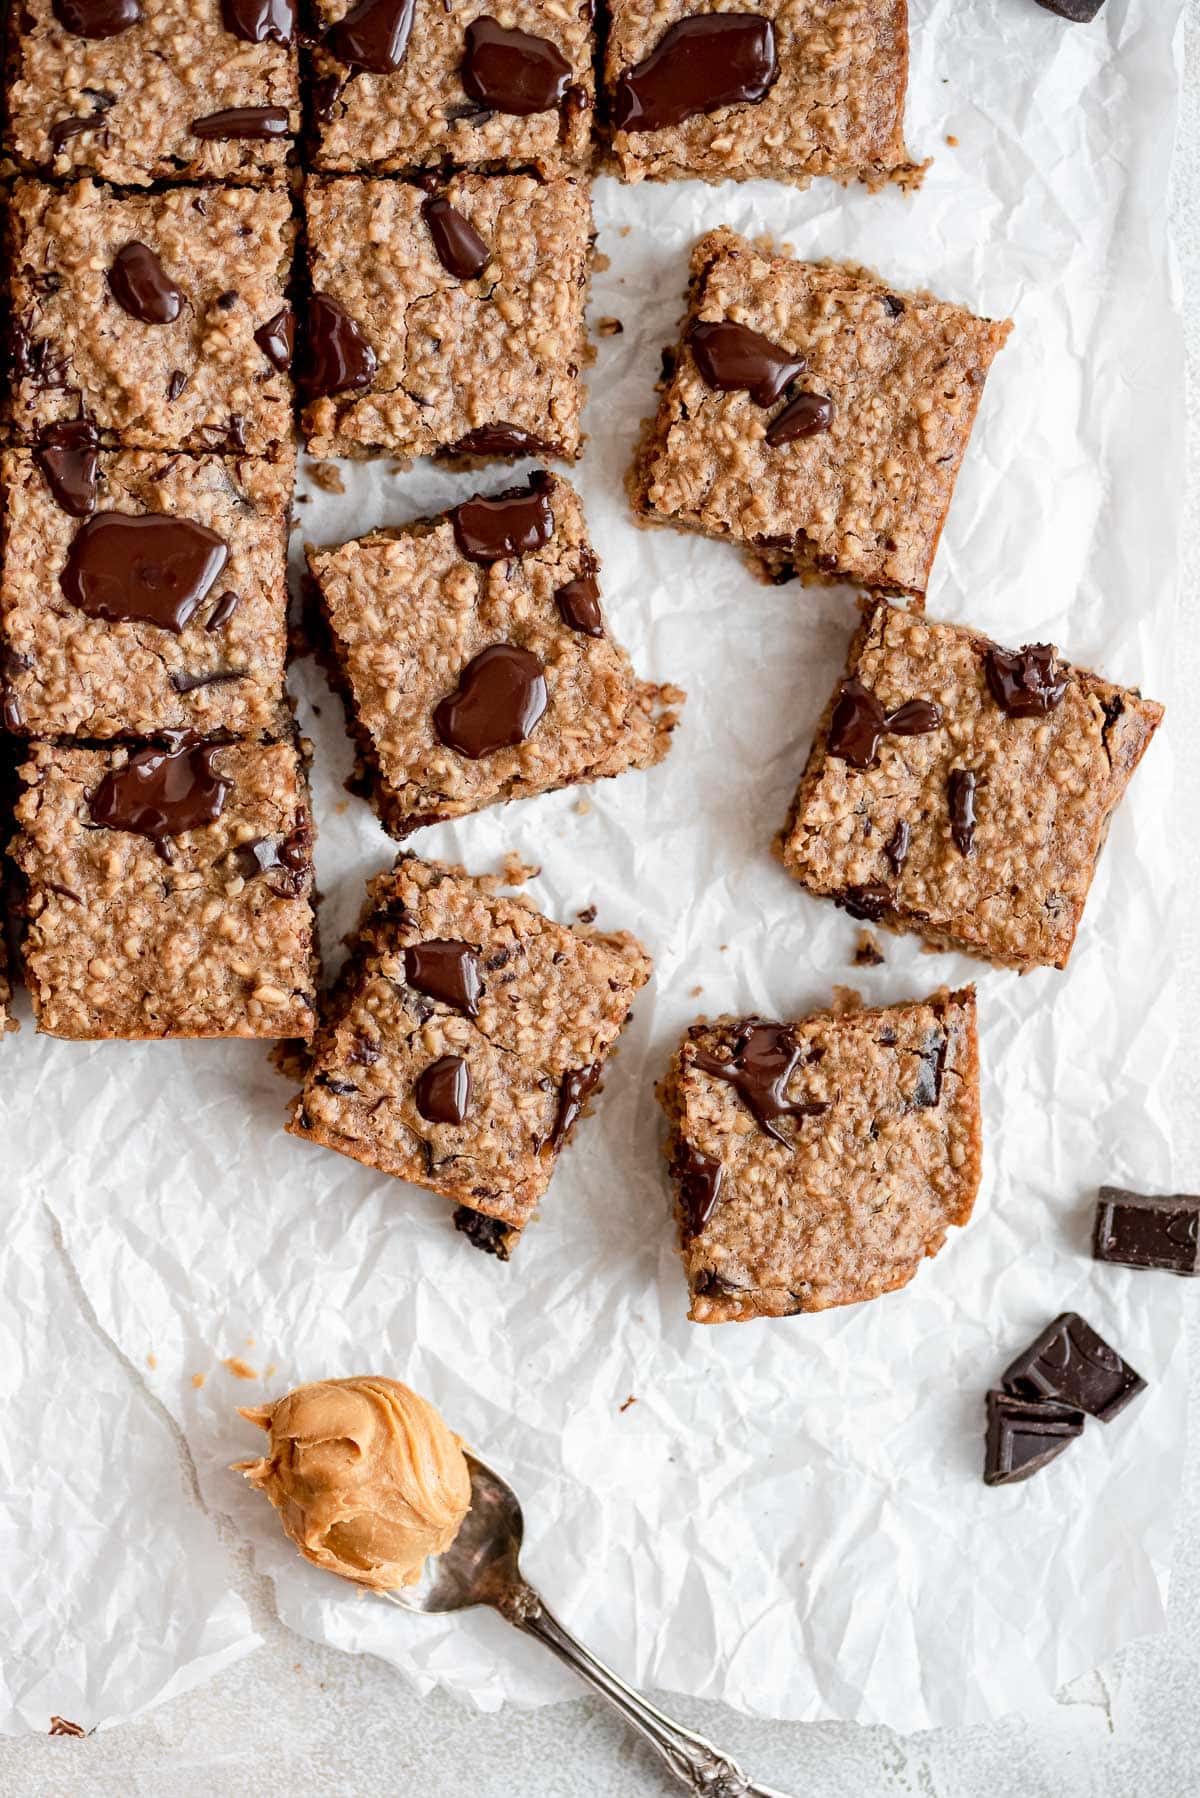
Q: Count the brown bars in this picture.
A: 12